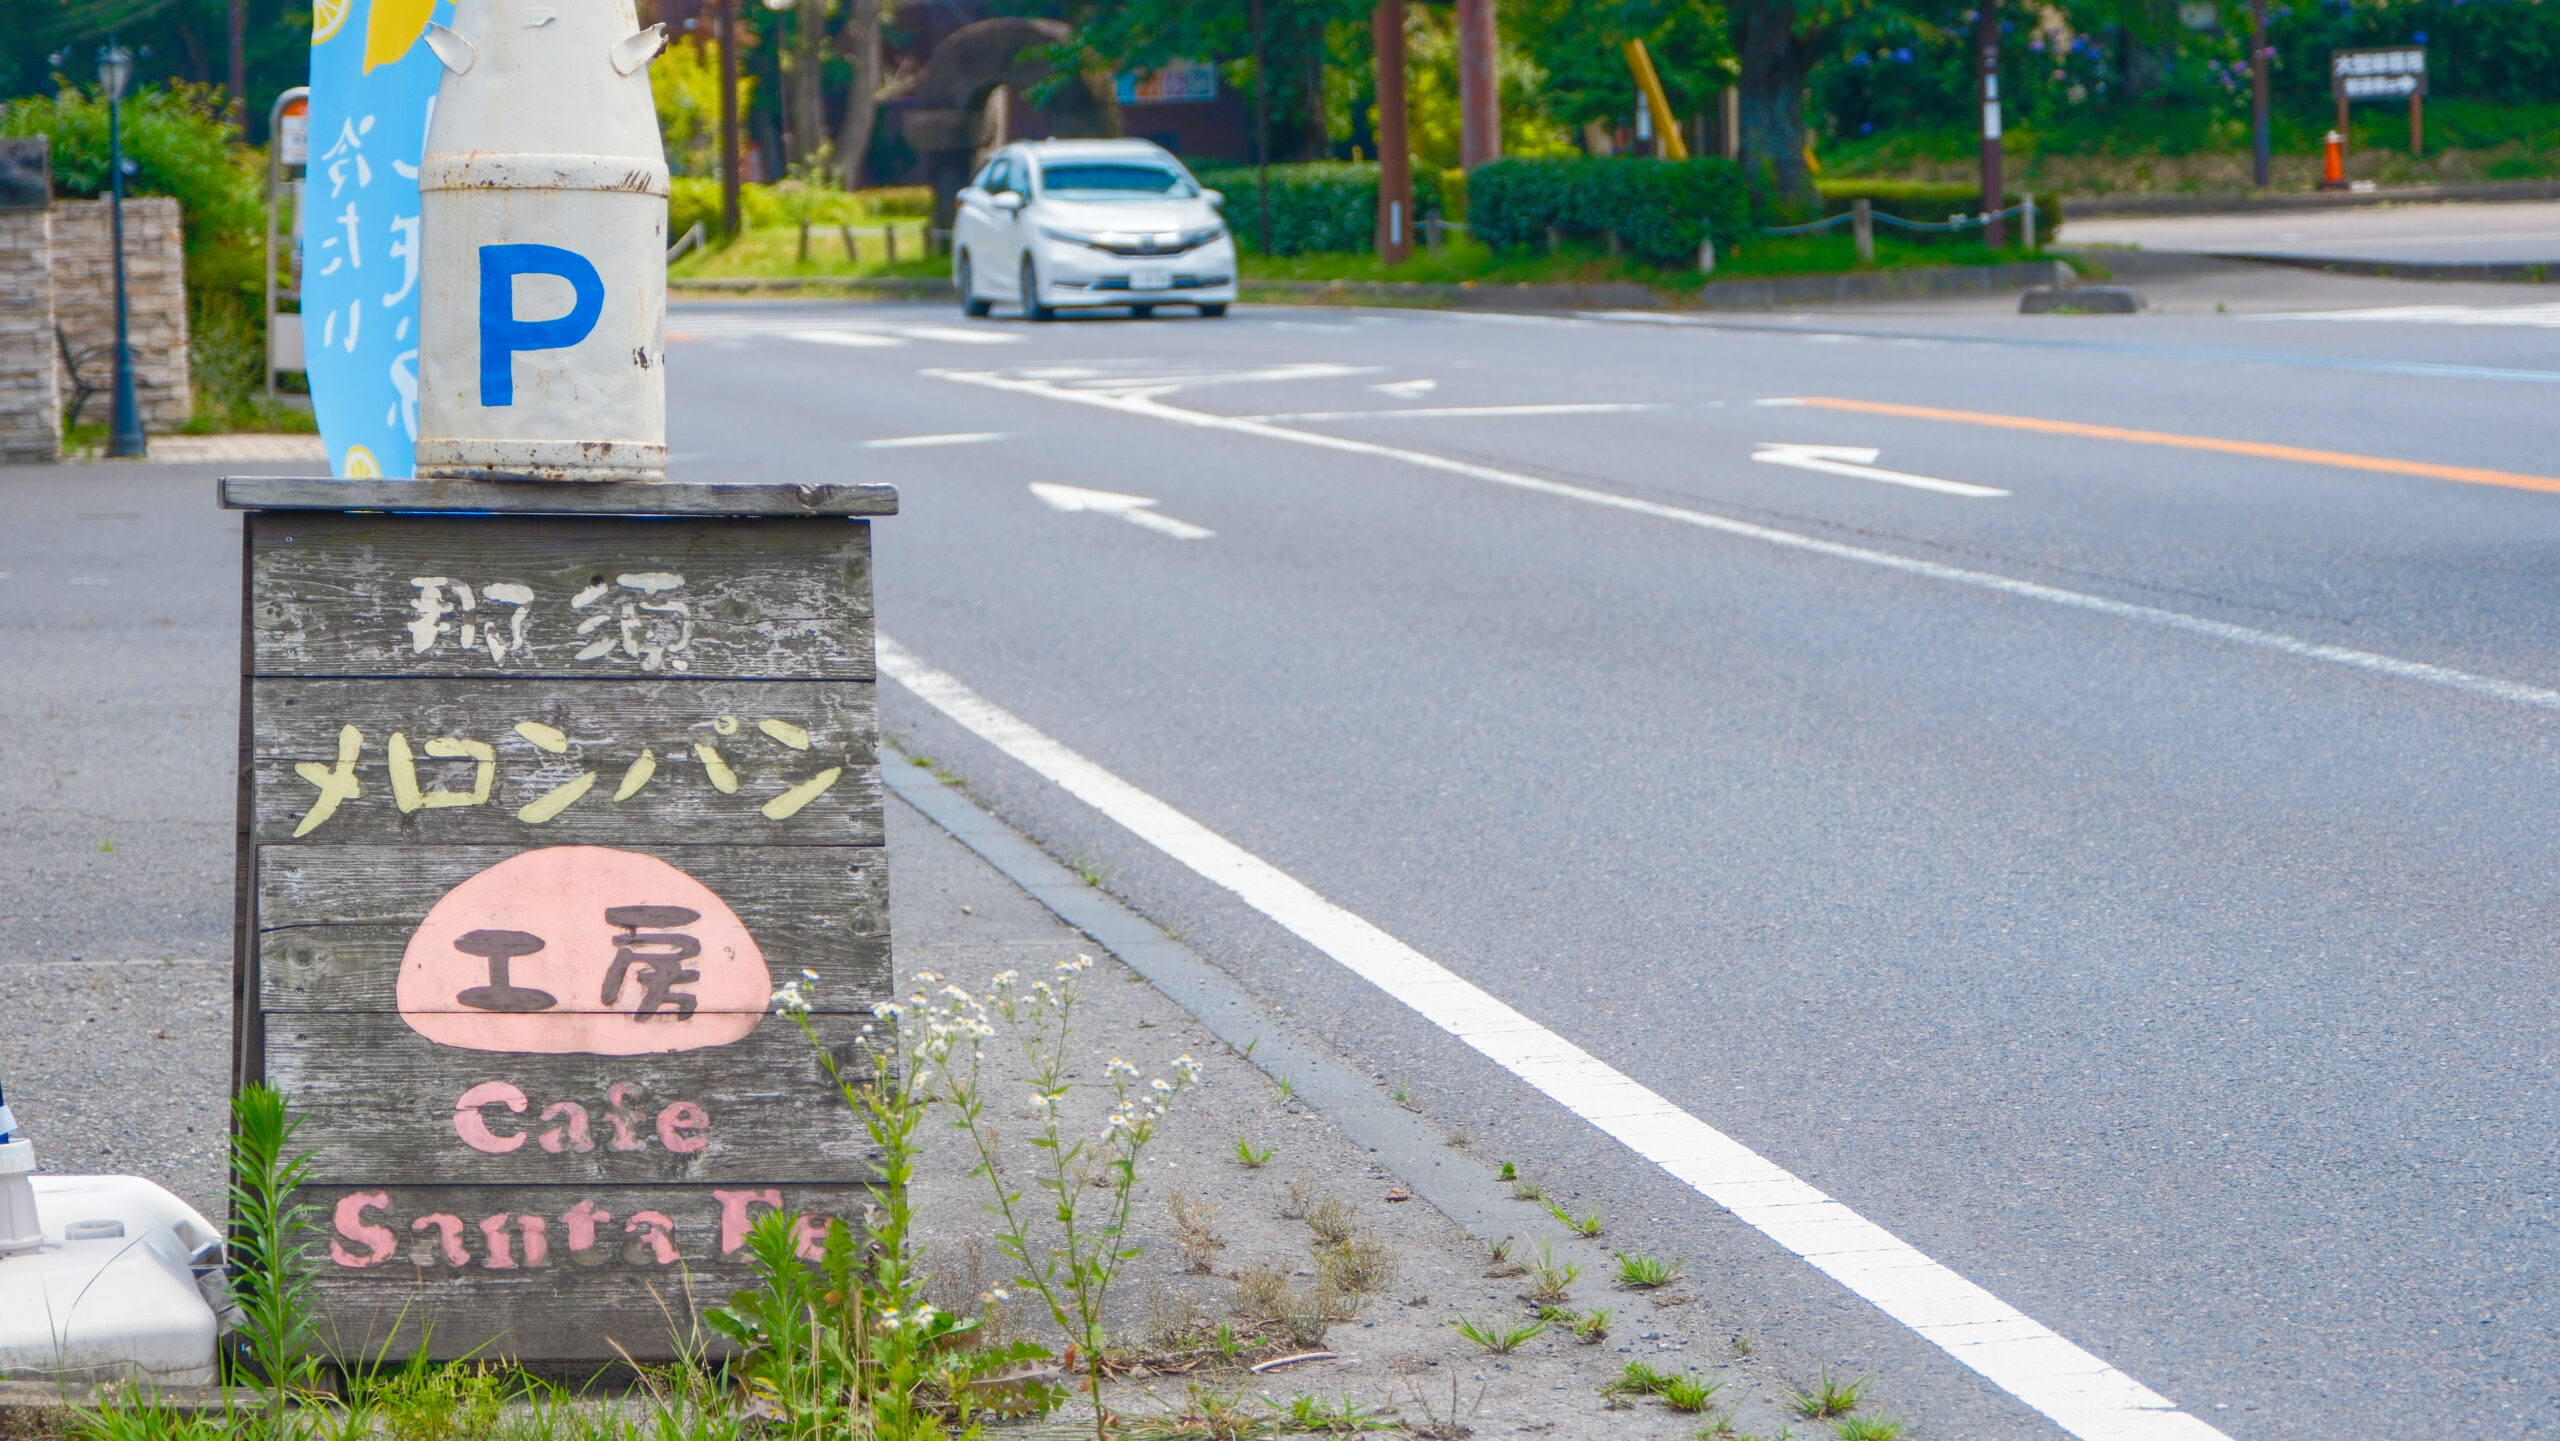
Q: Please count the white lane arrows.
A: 3